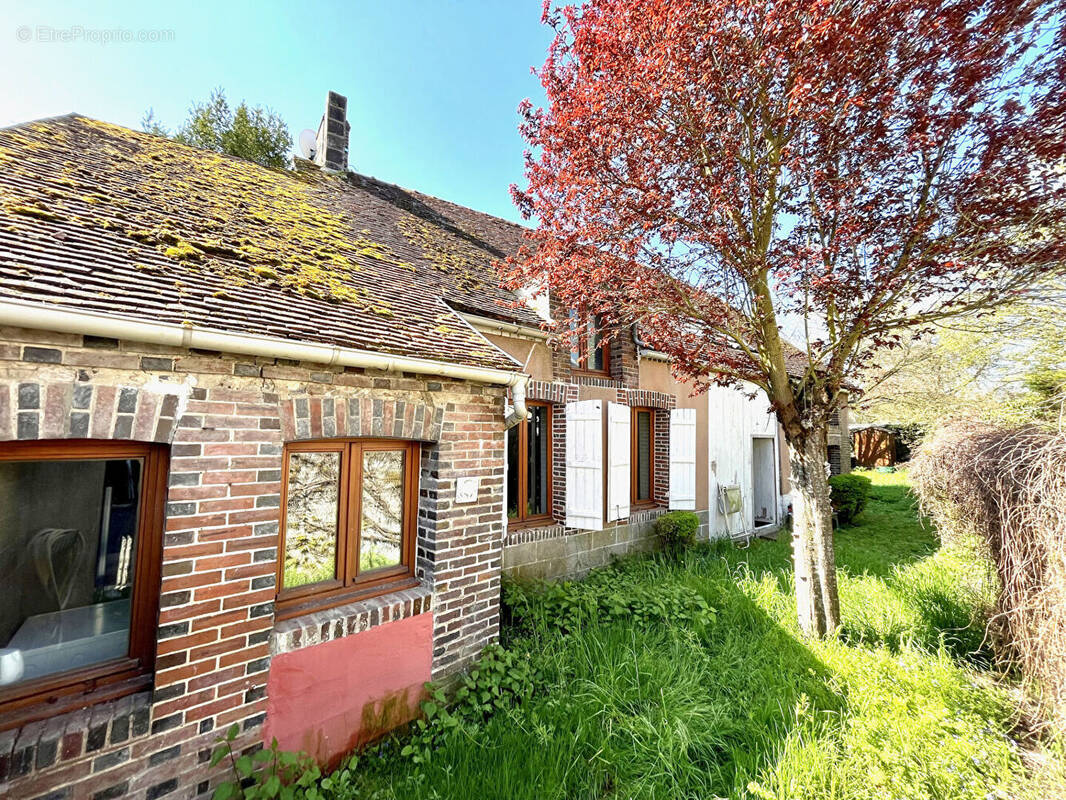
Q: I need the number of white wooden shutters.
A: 3